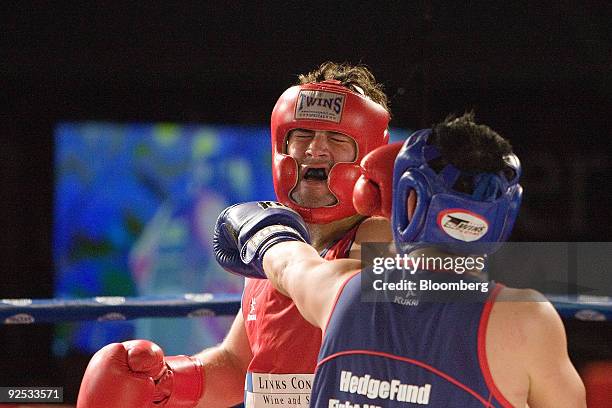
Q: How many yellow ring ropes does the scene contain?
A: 0